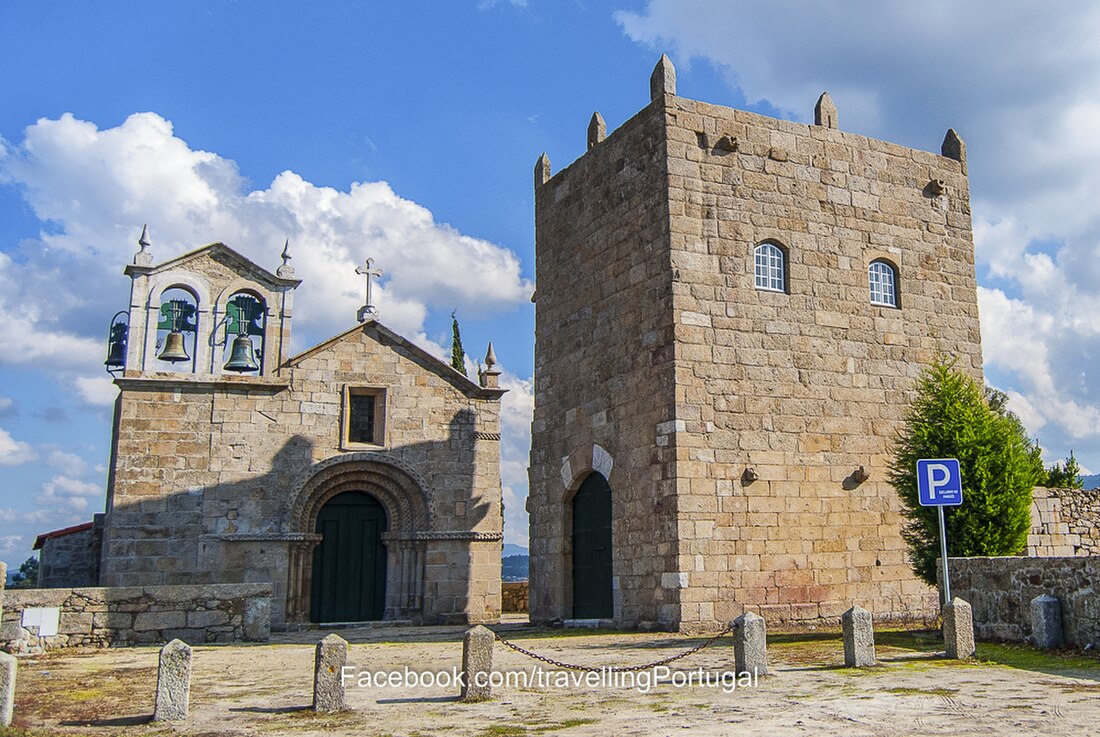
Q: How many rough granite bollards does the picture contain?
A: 8